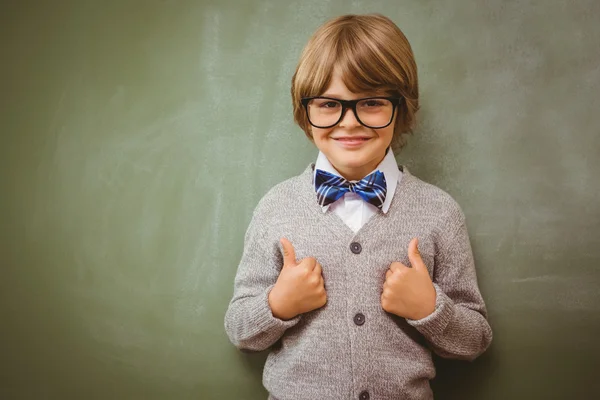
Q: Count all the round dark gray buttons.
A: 3